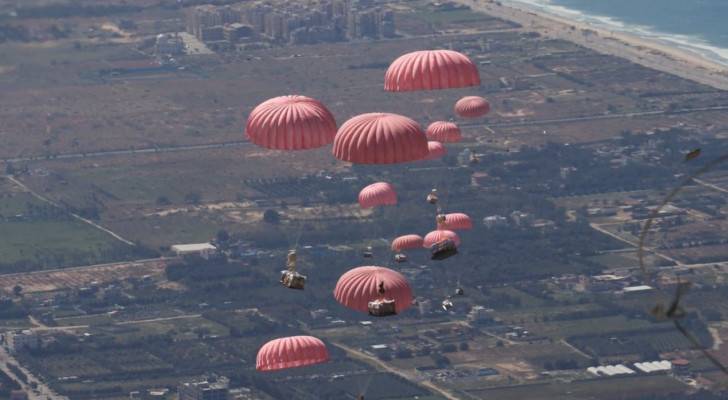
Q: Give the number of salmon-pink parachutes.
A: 12